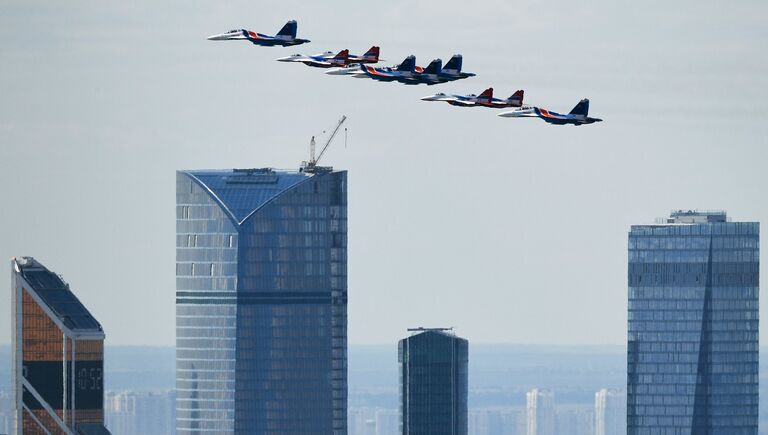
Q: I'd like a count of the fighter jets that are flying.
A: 9